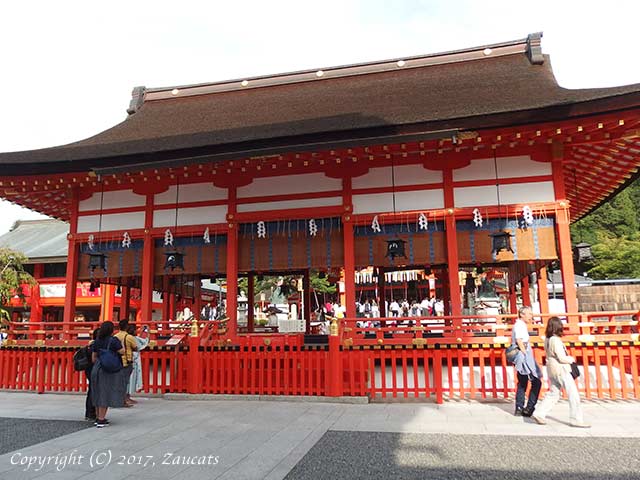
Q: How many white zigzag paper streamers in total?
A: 10